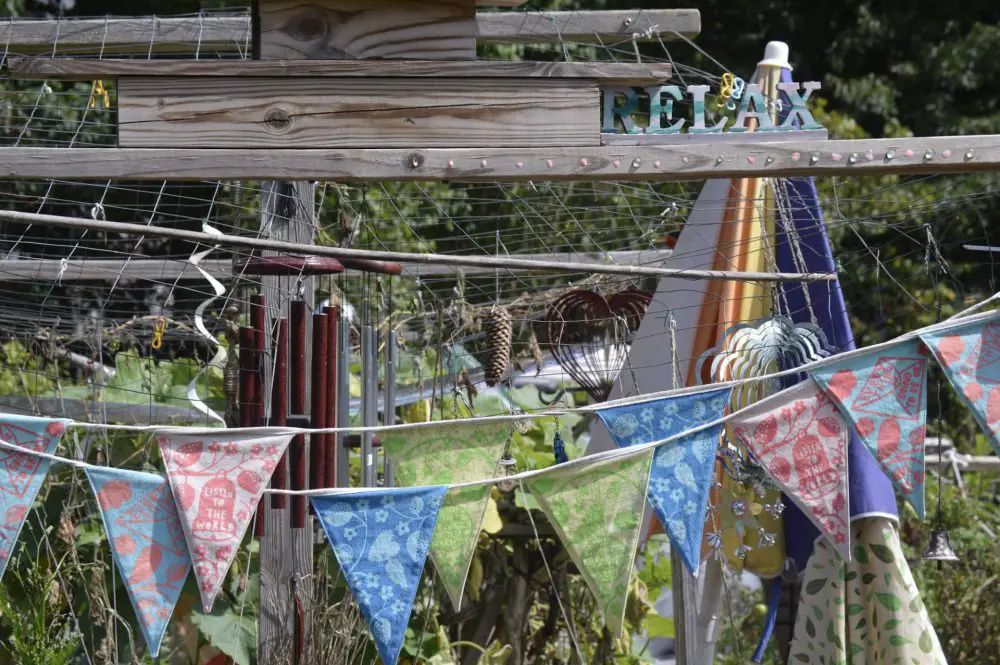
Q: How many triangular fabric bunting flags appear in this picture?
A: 10